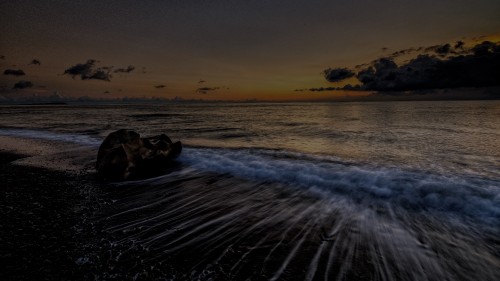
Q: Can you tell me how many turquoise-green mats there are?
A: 0